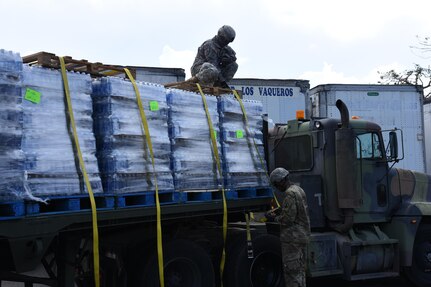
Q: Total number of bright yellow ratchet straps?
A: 4